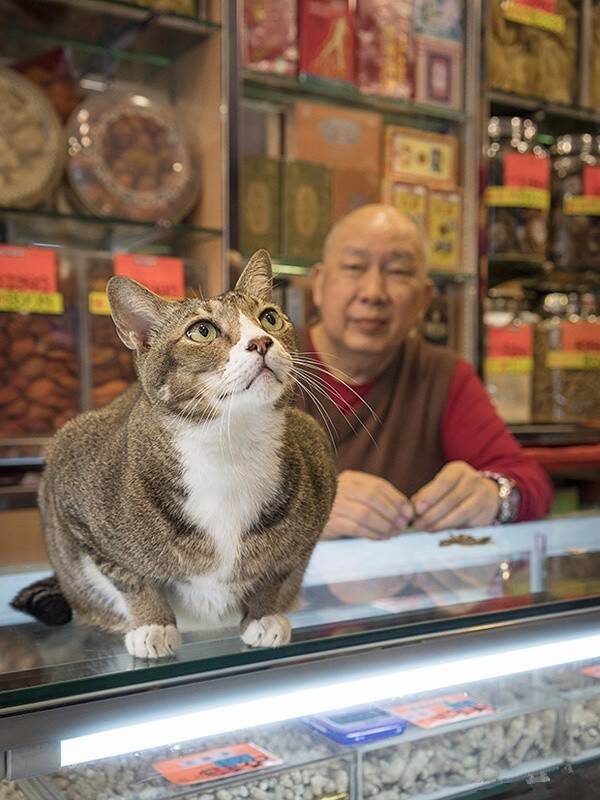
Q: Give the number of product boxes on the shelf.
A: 12